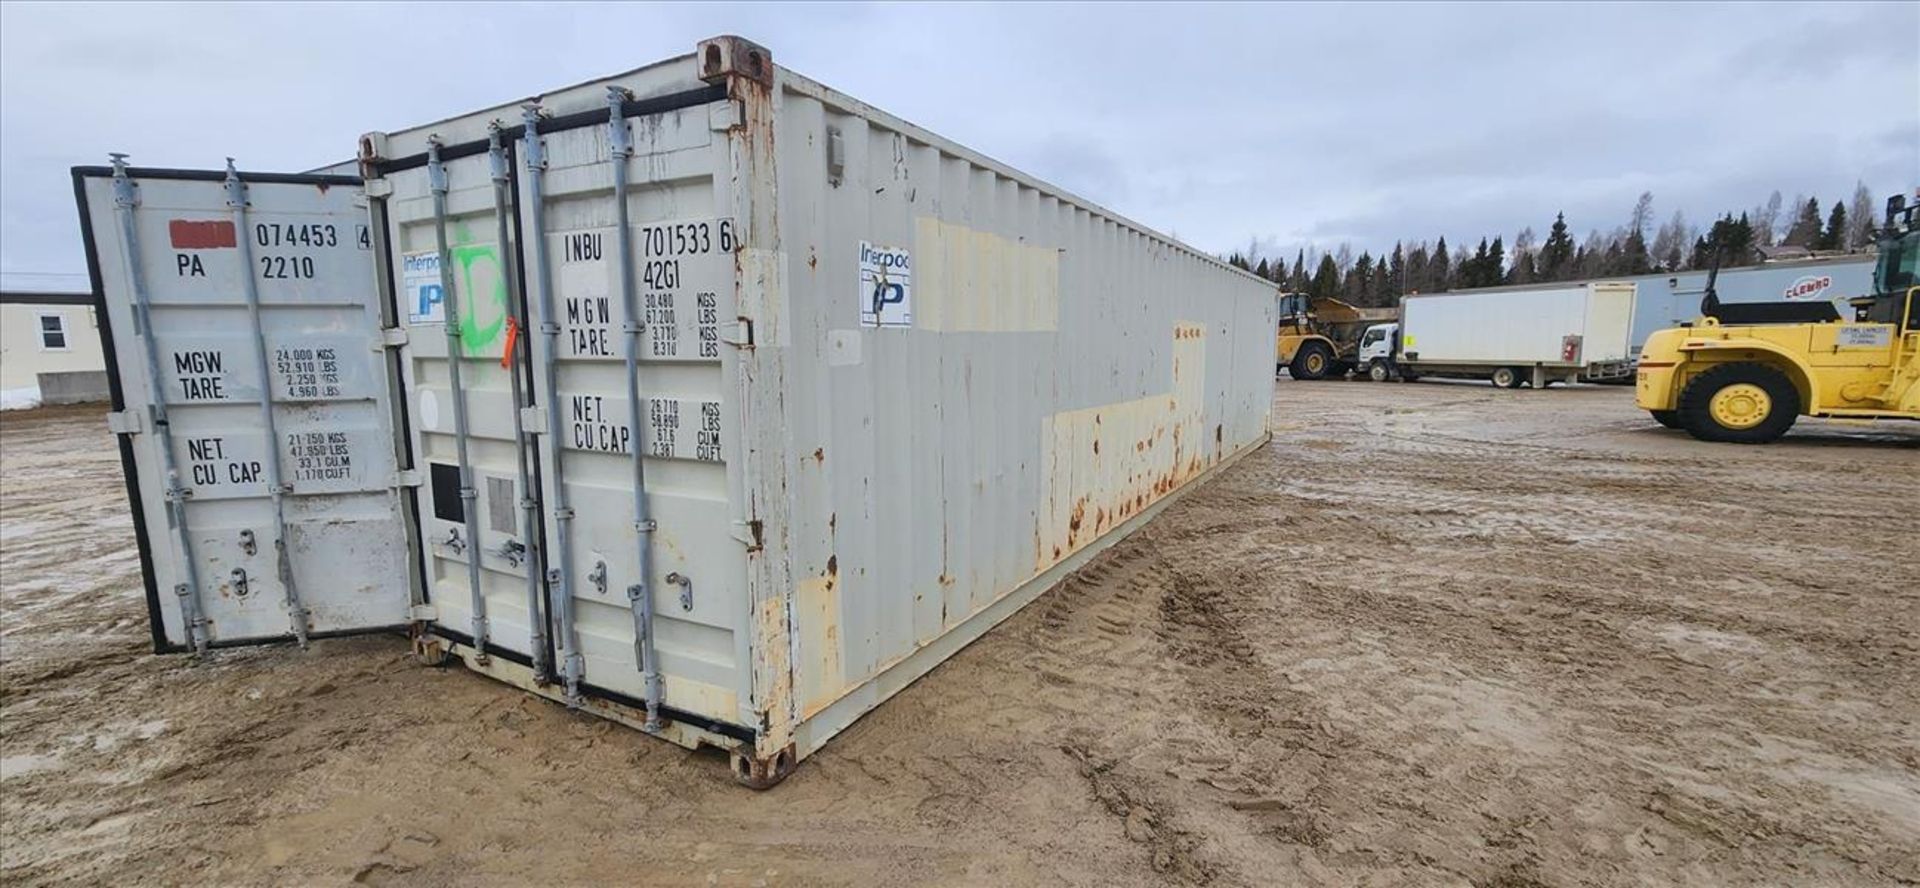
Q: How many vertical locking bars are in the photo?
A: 6